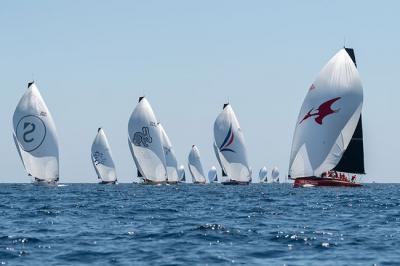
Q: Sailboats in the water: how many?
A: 11